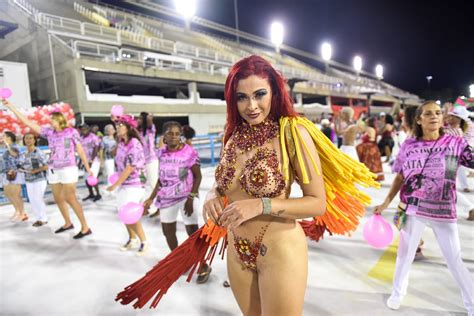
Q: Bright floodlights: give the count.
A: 5